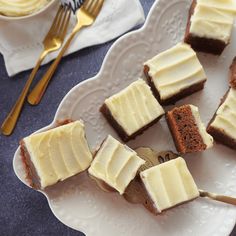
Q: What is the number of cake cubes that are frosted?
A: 8